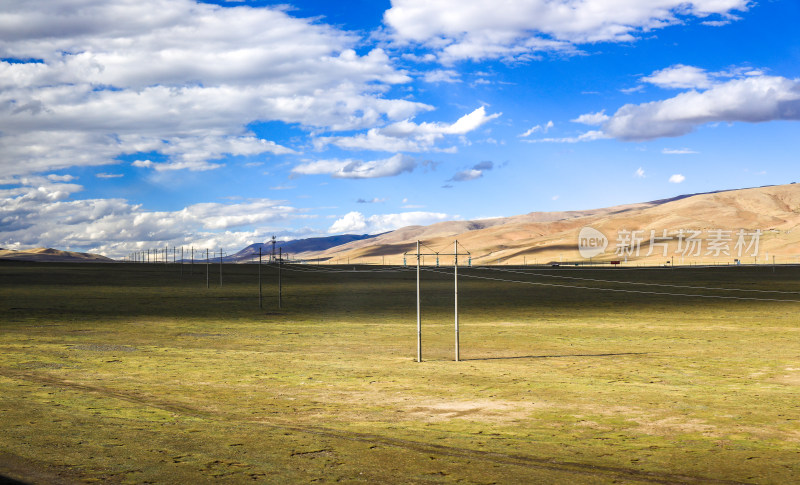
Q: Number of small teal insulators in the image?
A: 3